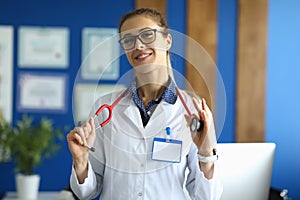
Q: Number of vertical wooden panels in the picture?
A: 3